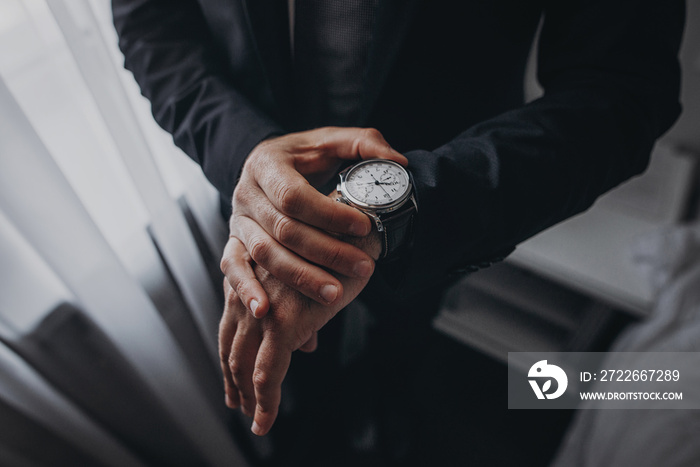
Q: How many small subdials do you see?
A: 2